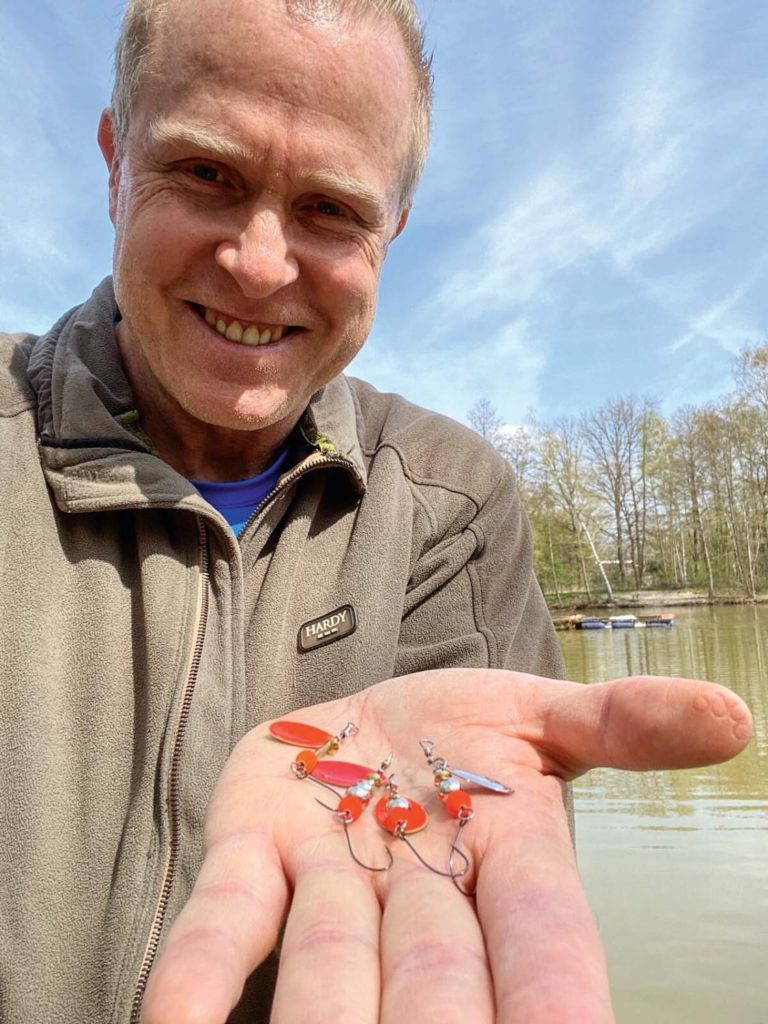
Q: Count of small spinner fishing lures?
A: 4